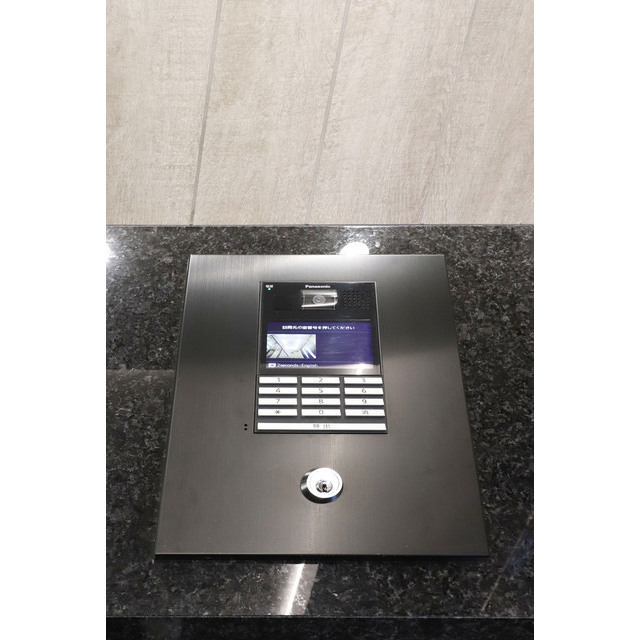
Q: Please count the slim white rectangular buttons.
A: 13